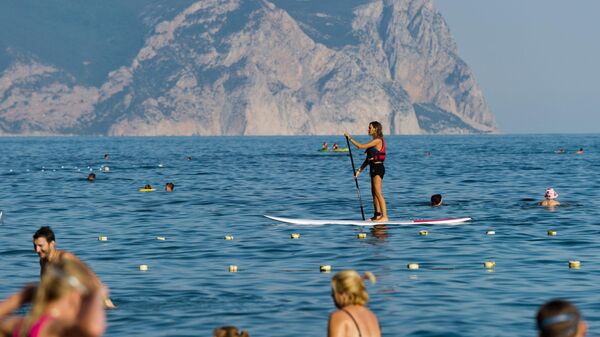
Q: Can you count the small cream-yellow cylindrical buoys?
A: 14